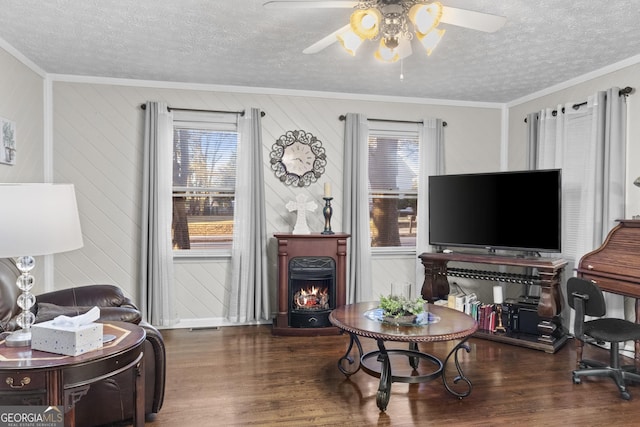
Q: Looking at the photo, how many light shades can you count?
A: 6